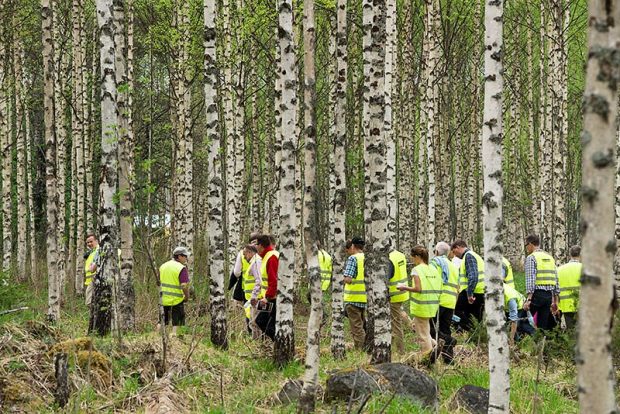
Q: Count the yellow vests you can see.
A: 15